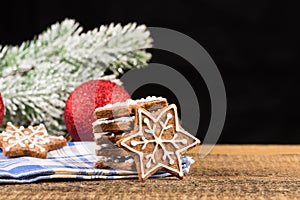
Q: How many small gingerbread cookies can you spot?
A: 7